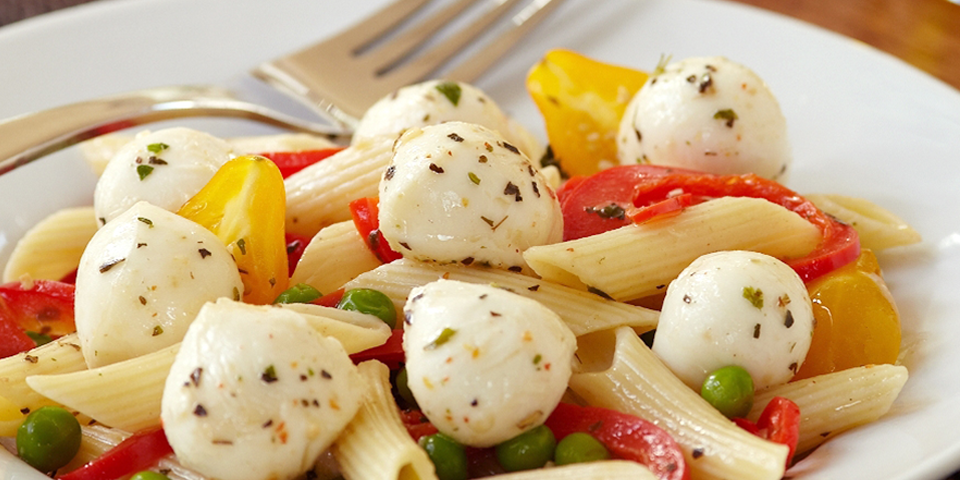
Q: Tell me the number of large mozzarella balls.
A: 8